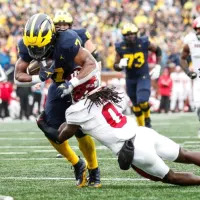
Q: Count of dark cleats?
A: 3